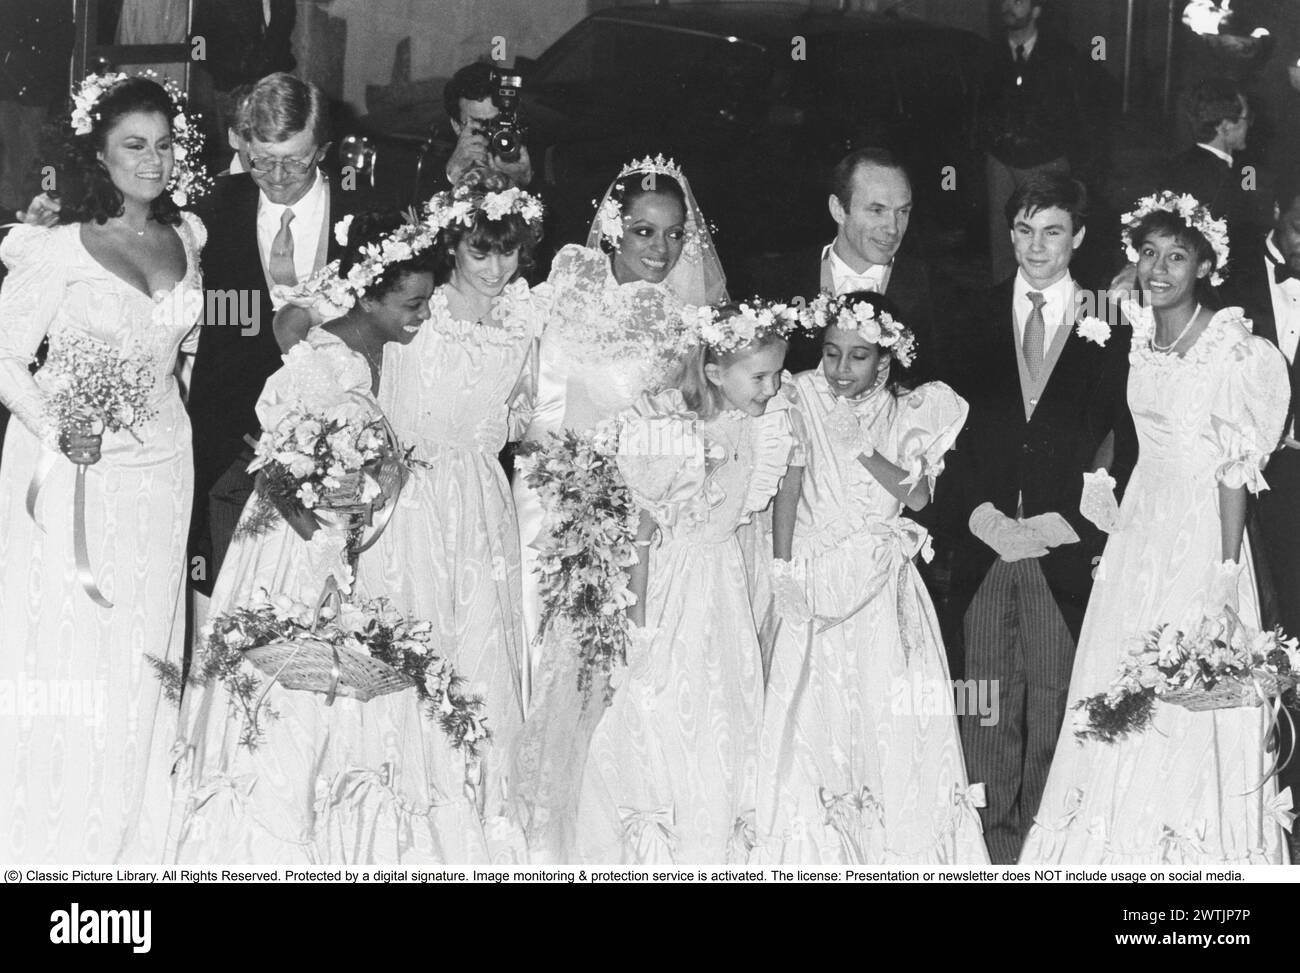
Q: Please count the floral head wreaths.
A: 6